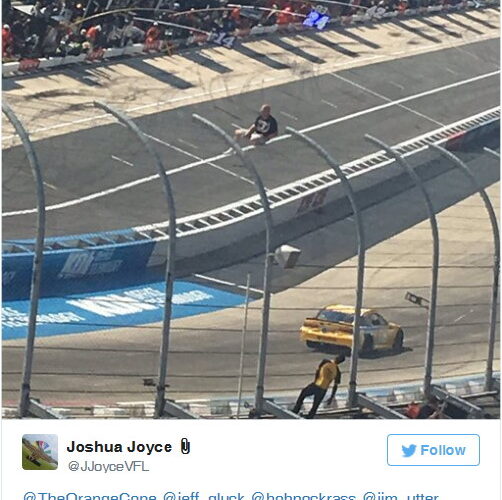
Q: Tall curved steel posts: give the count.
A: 6